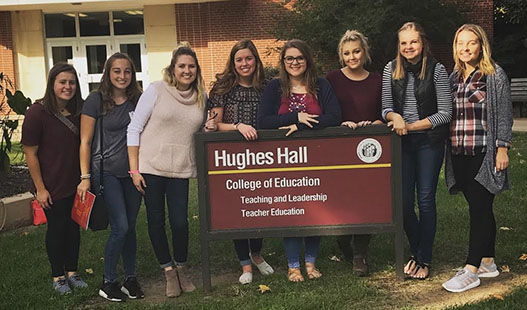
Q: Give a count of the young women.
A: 8